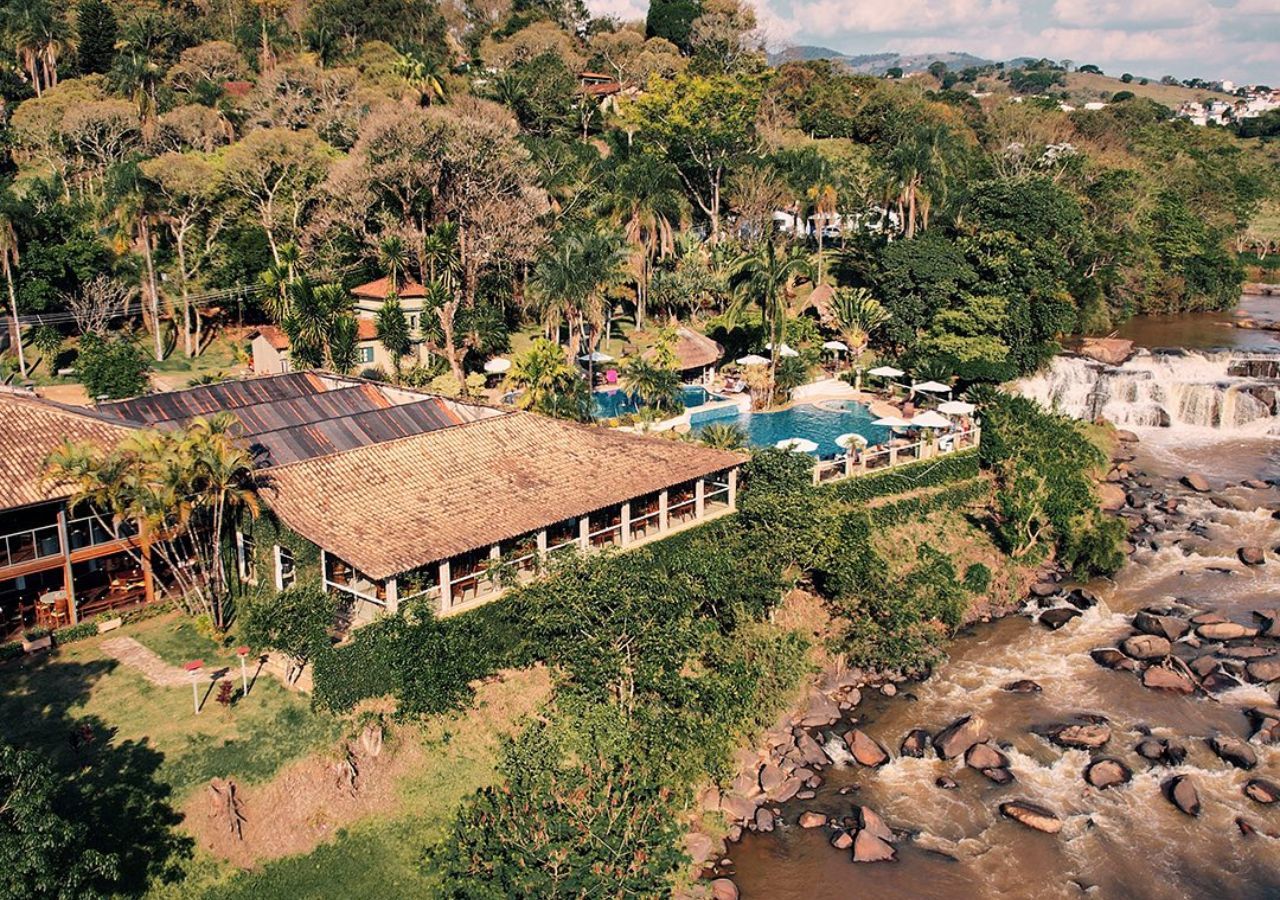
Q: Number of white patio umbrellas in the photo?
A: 12